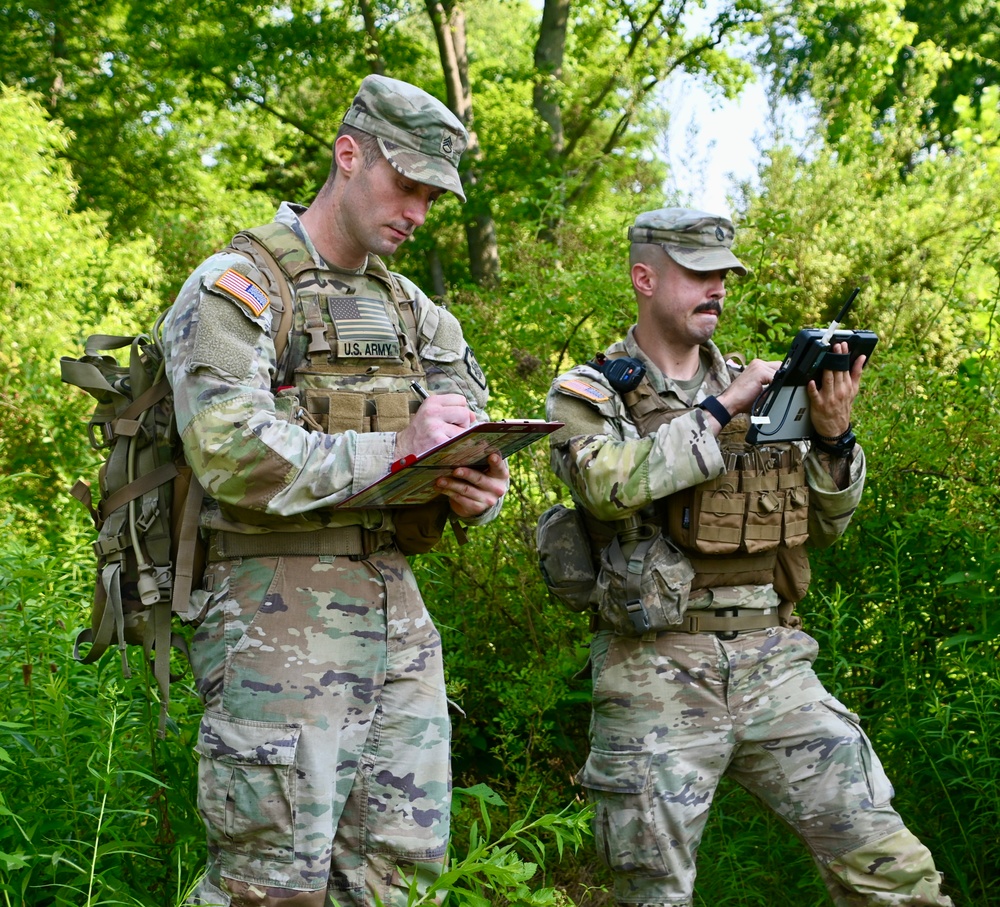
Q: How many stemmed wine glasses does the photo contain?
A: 0